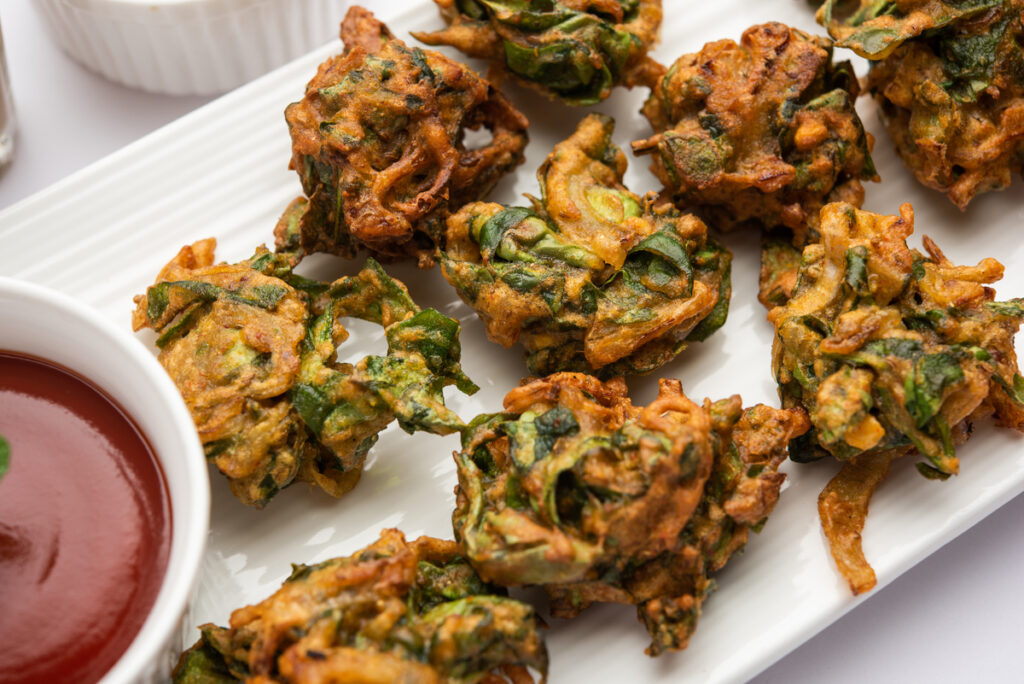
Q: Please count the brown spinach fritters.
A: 9